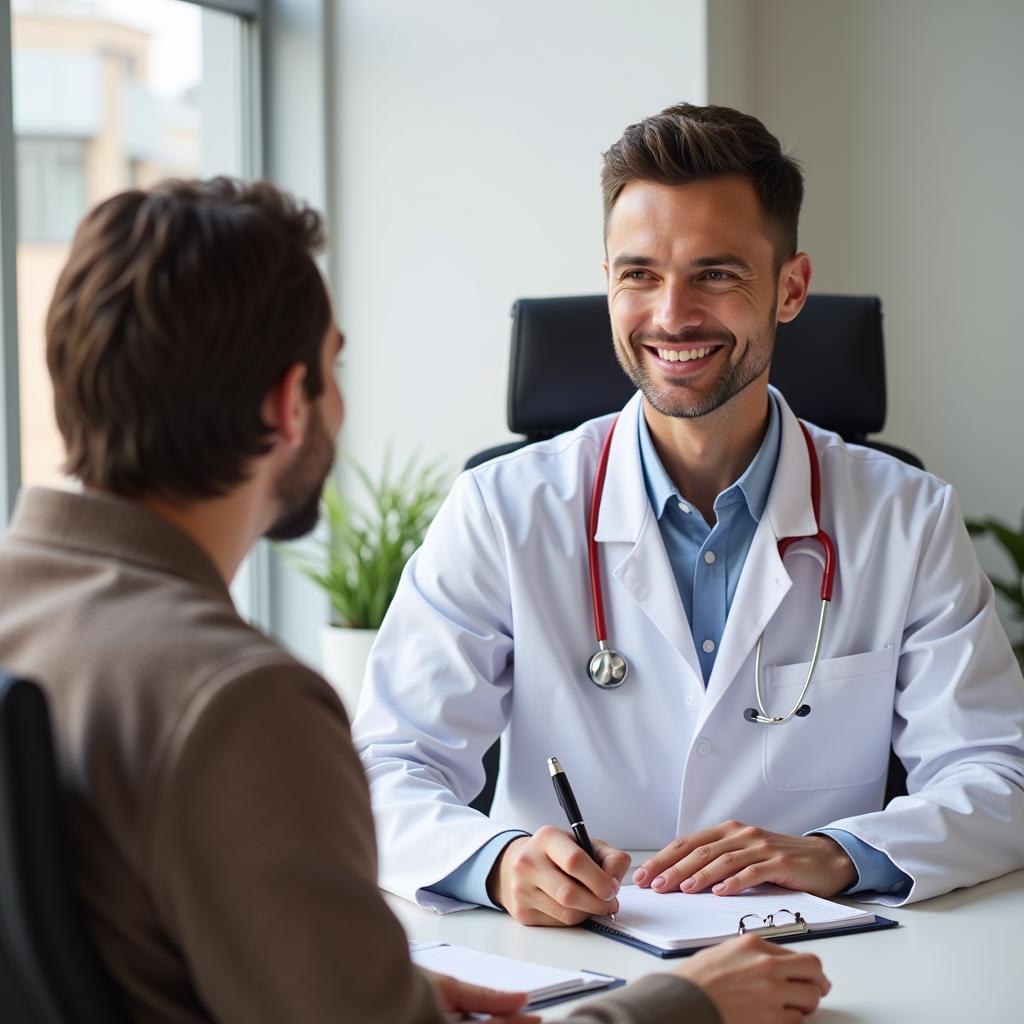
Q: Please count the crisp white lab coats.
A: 1